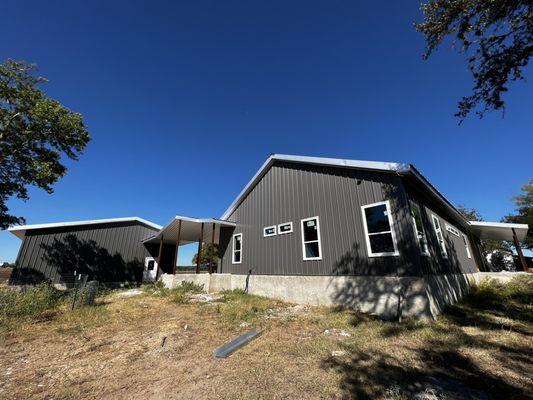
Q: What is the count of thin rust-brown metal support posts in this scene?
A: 5